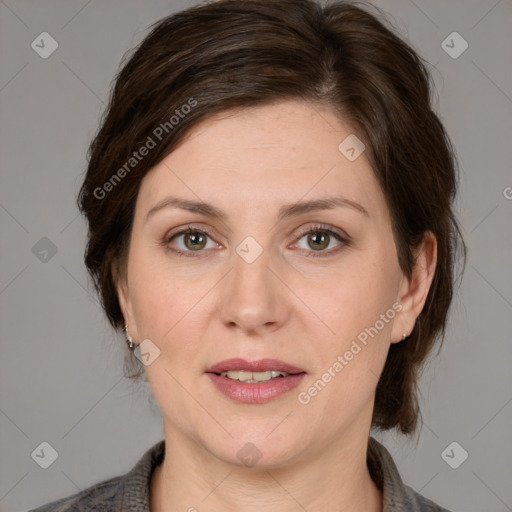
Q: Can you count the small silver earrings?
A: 2